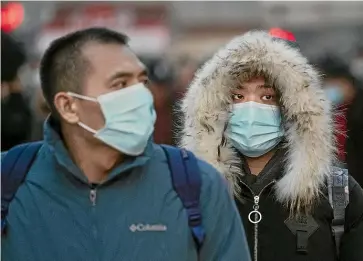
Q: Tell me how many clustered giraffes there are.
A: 0